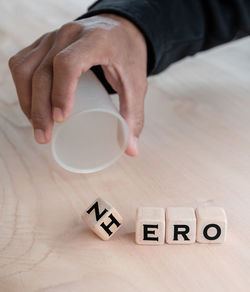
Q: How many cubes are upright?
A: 3